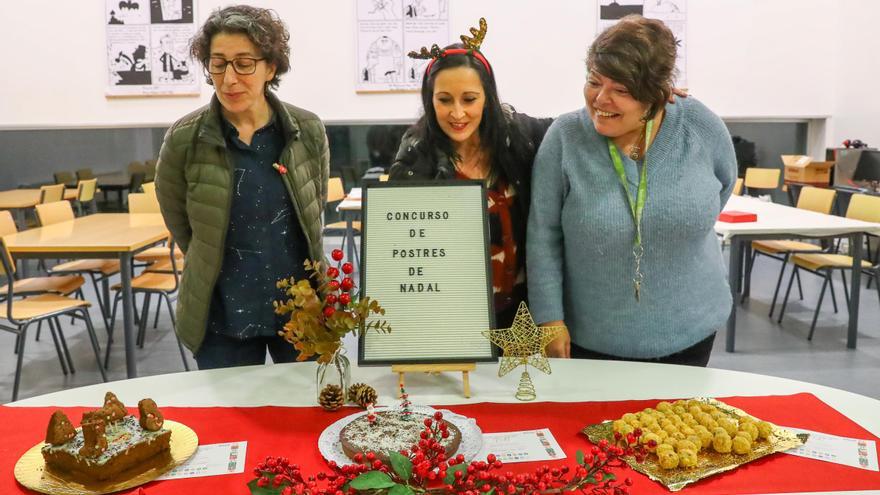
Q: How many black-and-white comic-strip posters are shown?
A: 3